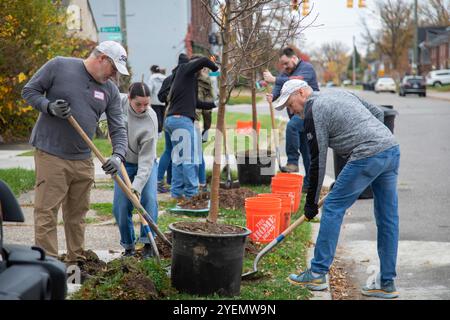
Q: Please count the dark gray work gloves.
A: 2